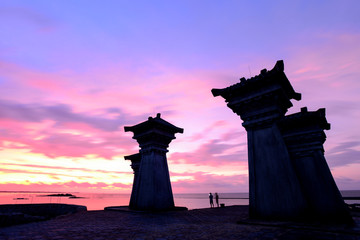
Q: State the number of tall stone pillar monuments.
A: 4